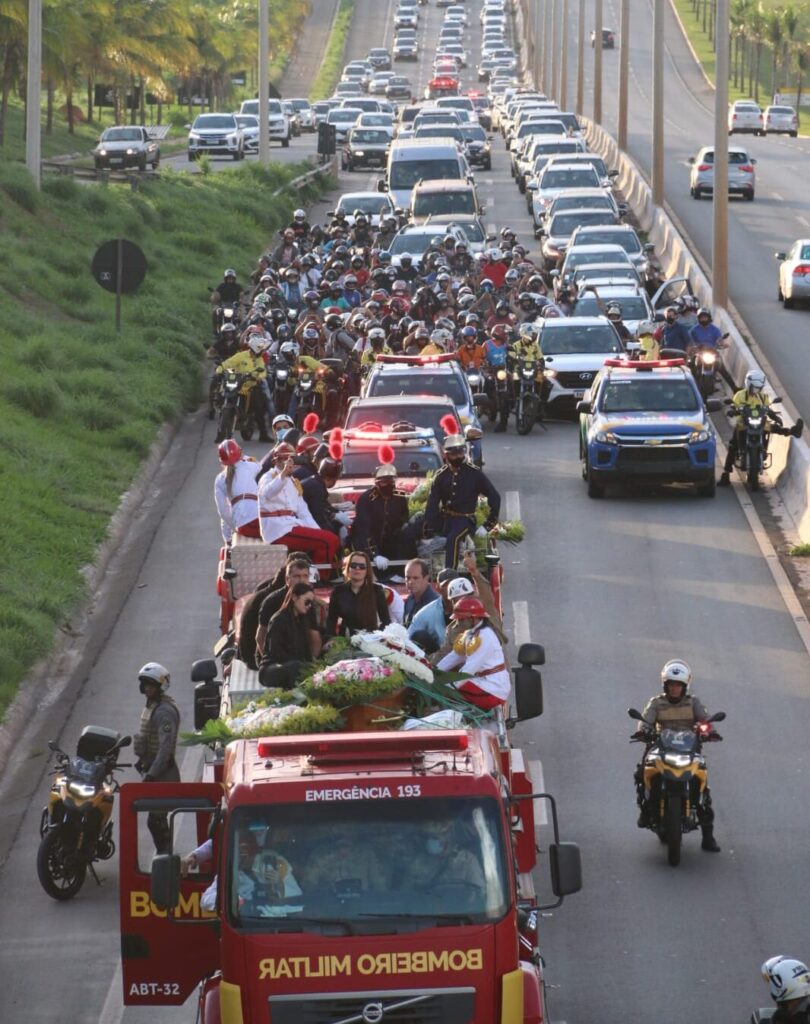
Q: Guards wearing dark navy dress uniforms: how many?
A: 5